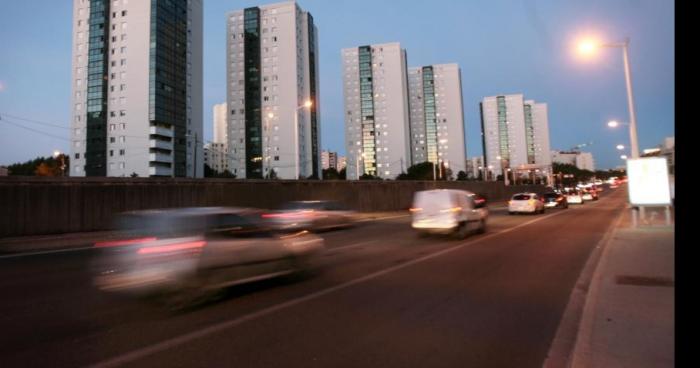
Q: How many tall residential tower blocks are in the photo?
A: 6